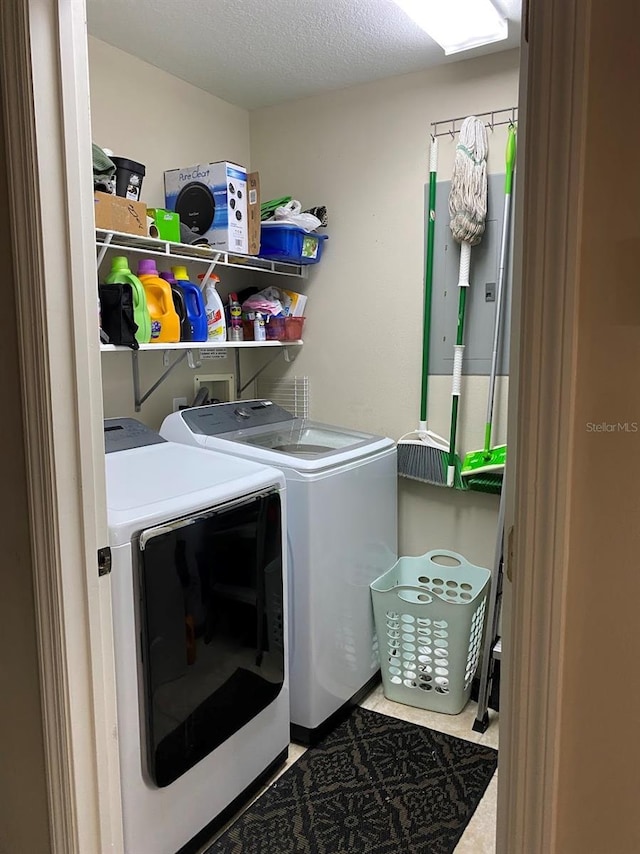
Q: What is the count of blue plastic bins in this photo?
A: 1